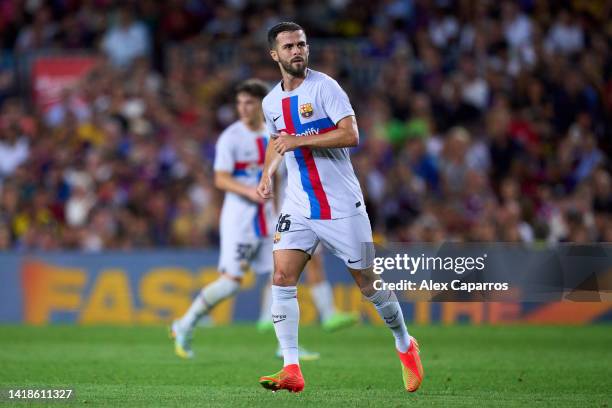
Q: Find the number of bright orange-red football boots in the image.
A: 2